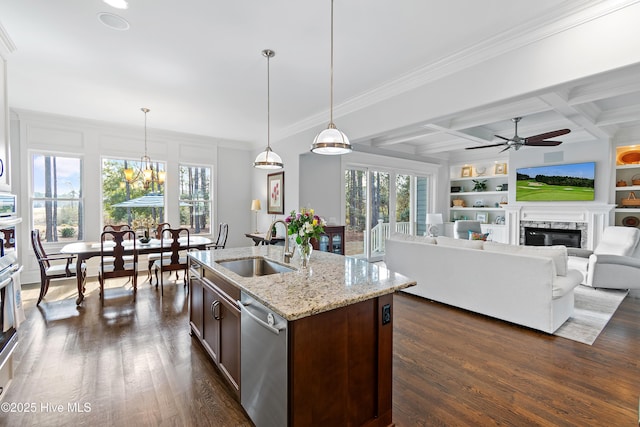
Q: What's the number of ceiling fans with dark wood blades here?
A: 1